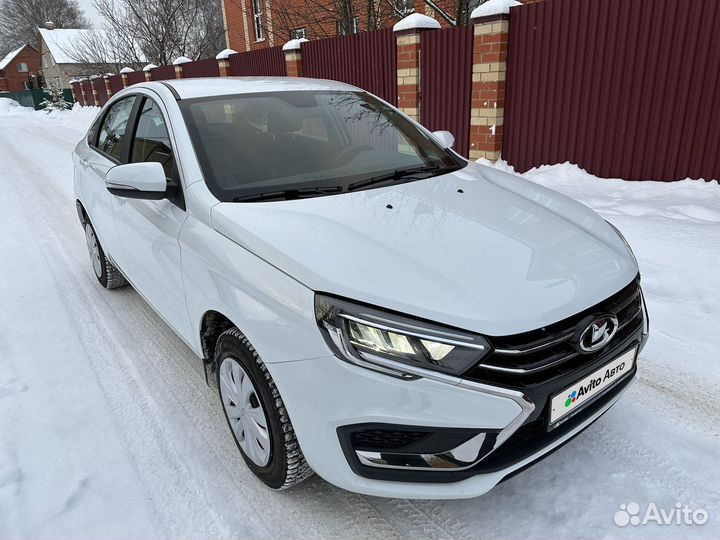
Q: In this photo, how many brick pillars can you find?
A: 11